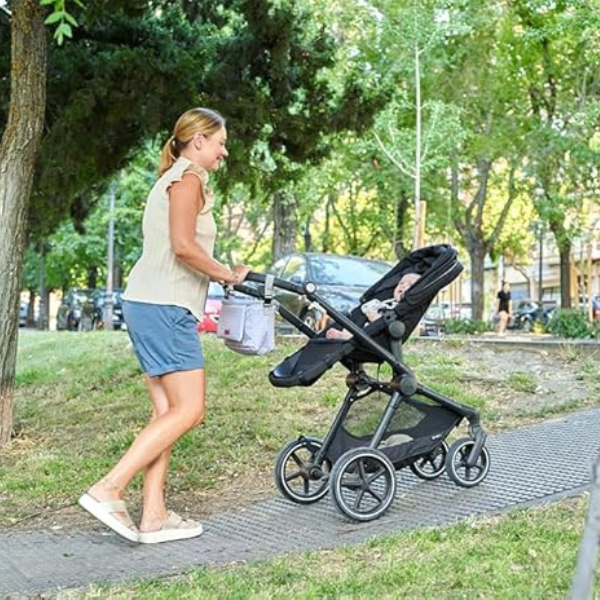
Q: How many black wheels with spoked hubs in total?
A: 4